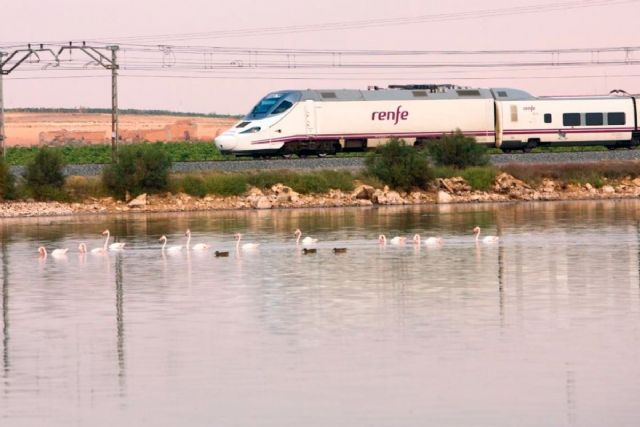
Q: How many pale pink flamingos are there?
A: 10